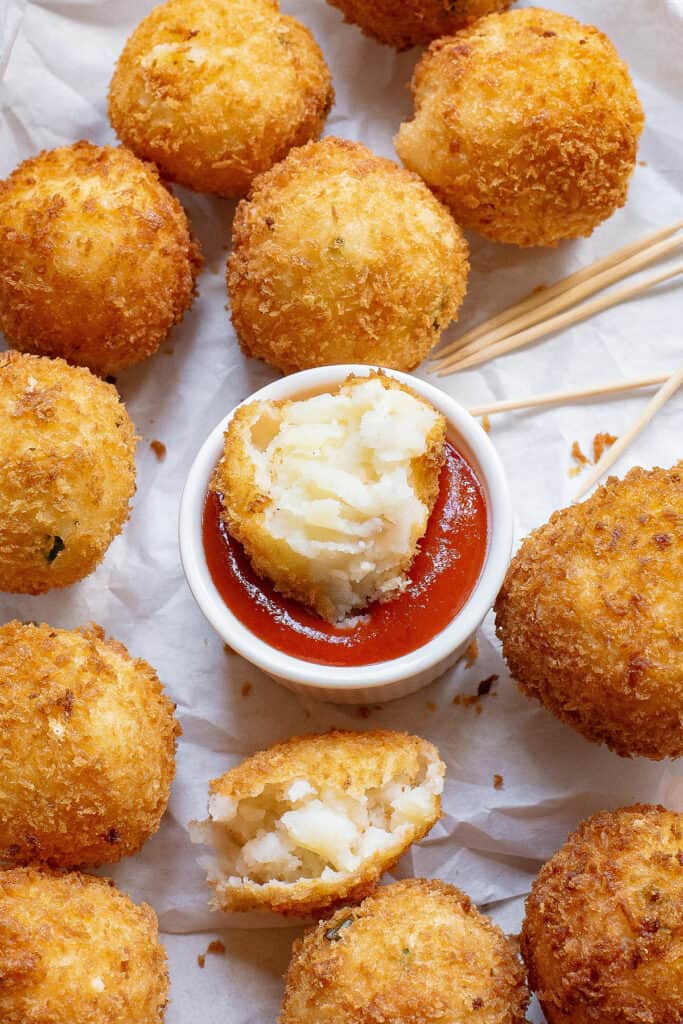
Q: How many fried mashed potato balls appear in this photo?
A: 13